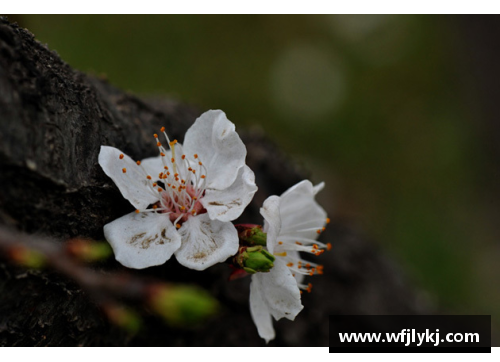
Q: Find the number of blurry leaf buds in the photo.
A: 4